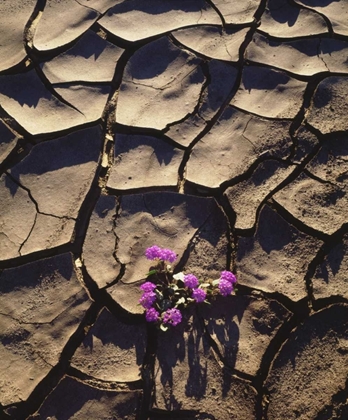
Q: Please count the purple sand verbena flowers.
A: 10